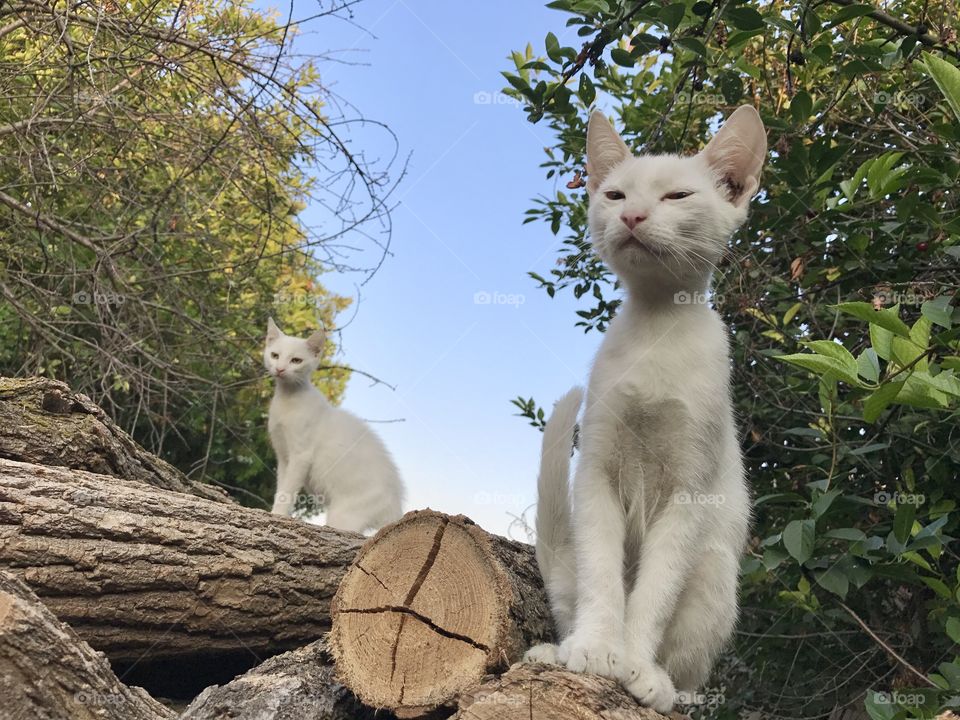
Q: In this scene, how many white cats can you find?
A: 2